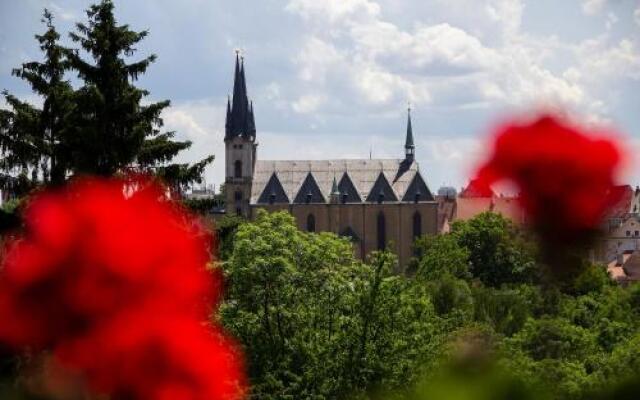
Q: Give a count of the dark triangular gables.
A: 5